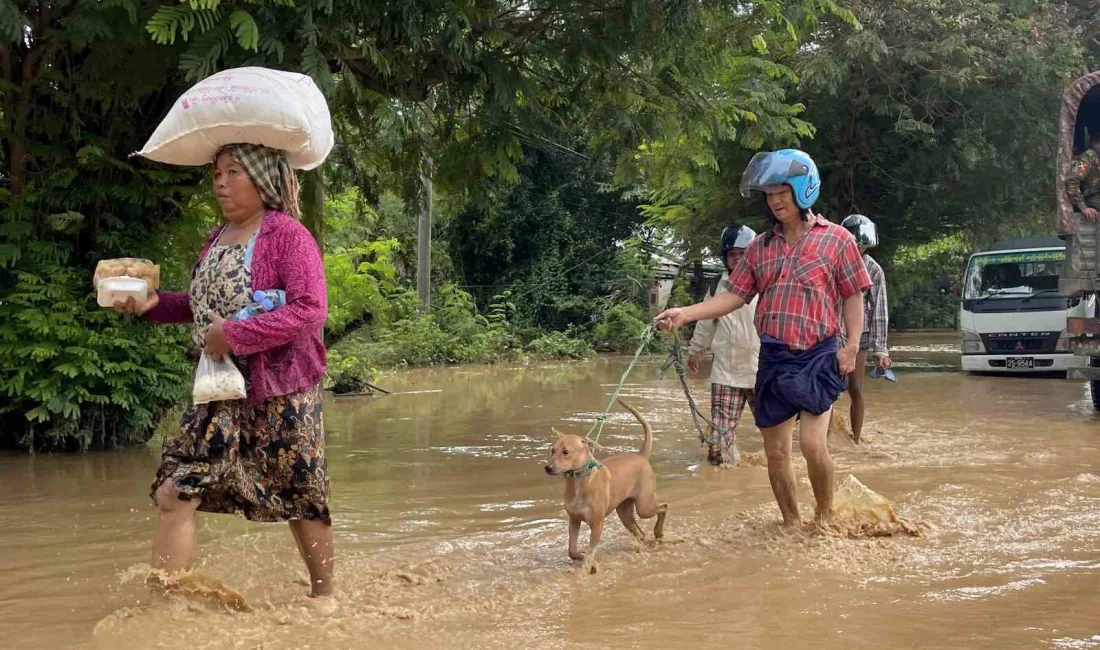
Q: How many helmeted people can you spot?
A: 3